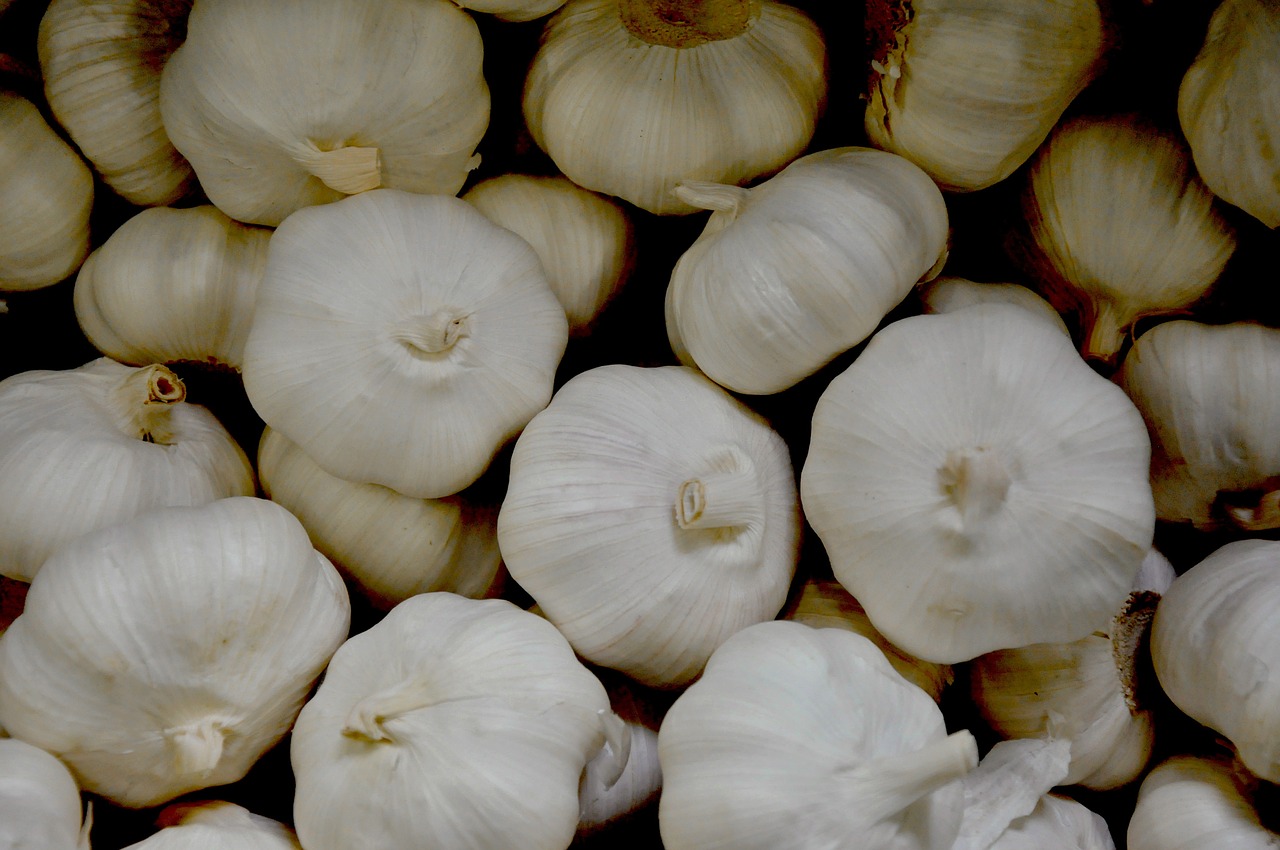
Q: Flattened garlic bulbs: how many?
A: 0